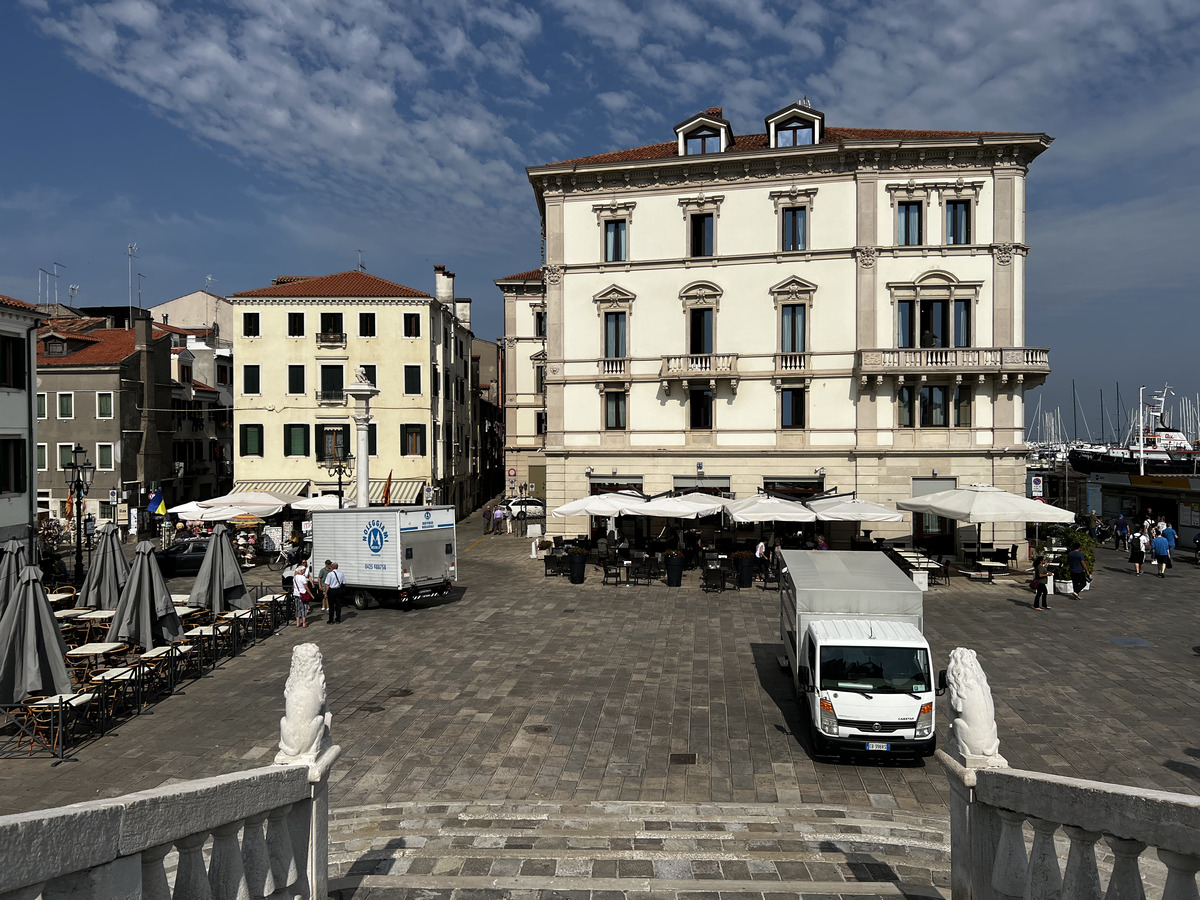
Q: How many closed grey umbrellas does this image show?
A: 5